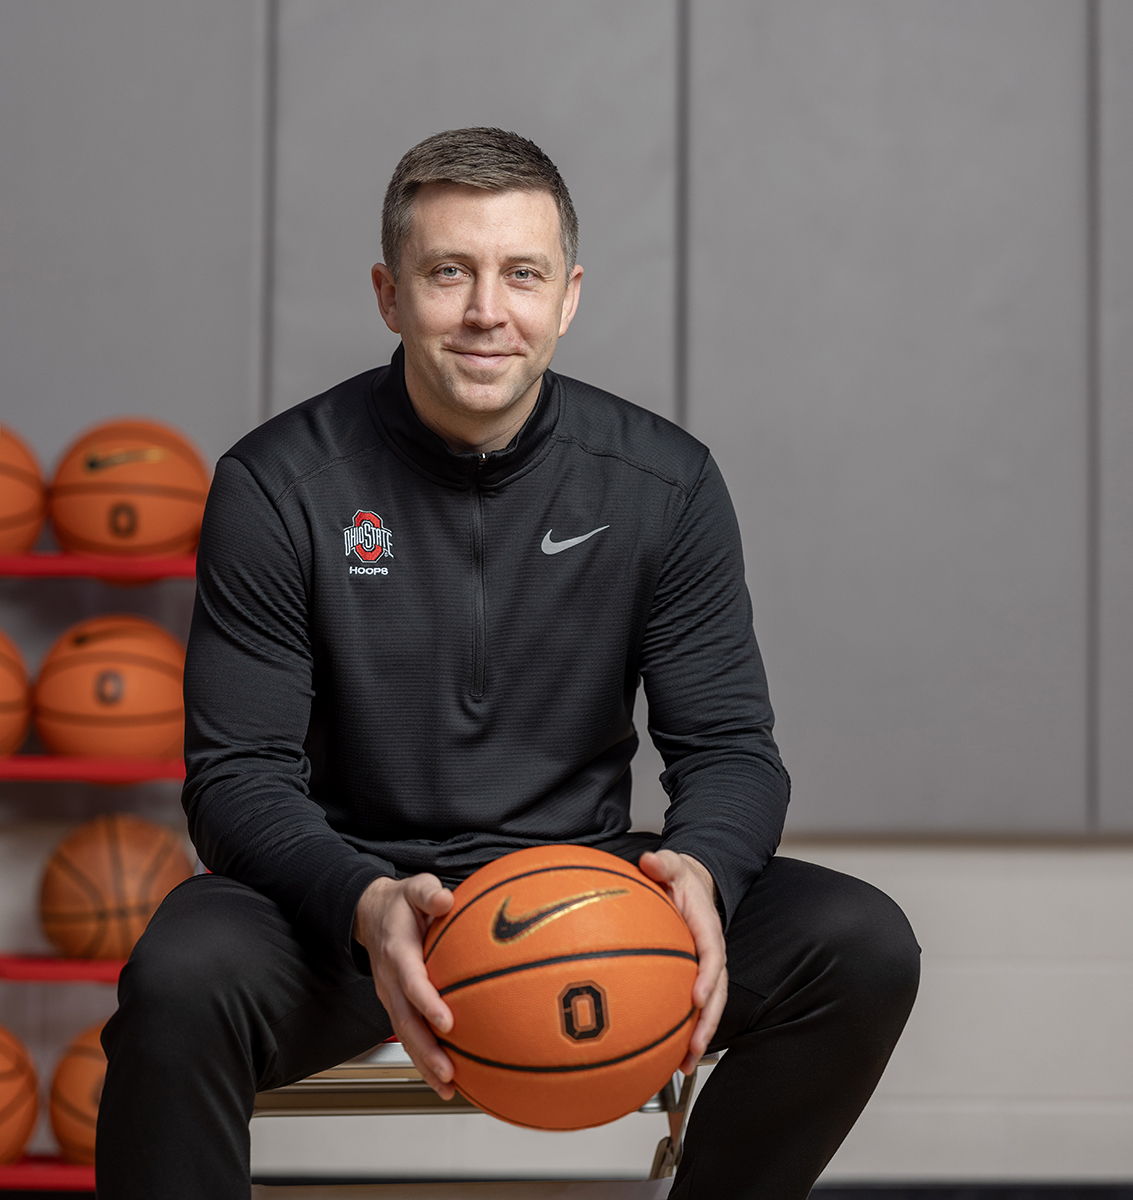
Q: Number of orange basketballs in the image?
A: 8